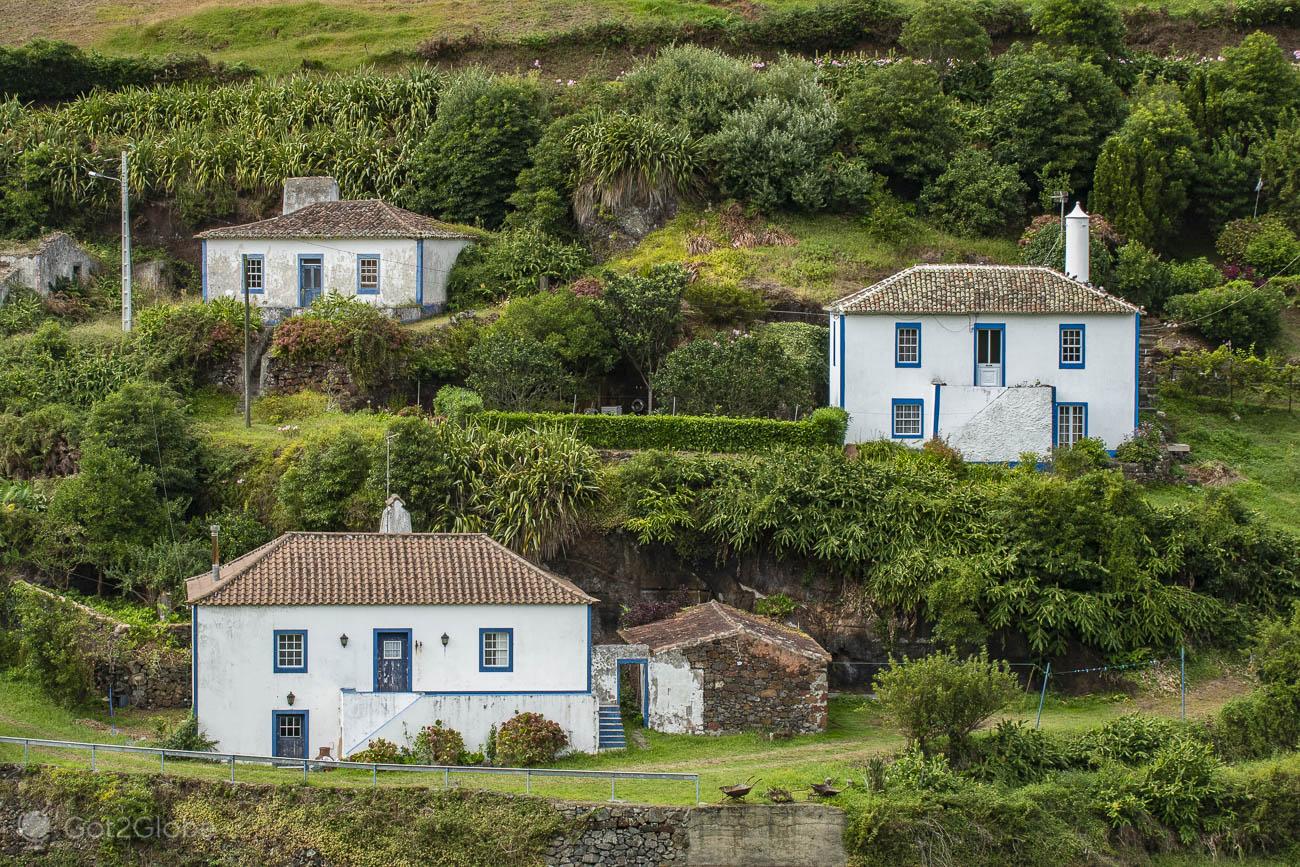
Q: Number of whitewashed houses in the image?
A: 3